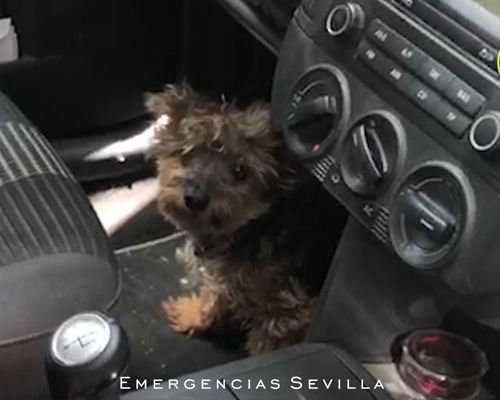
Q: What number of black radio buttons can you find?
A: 8